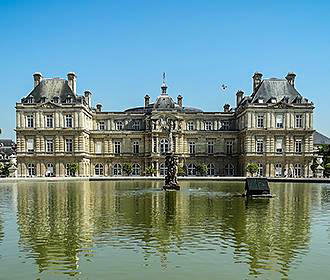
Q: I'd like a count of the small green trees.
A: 6